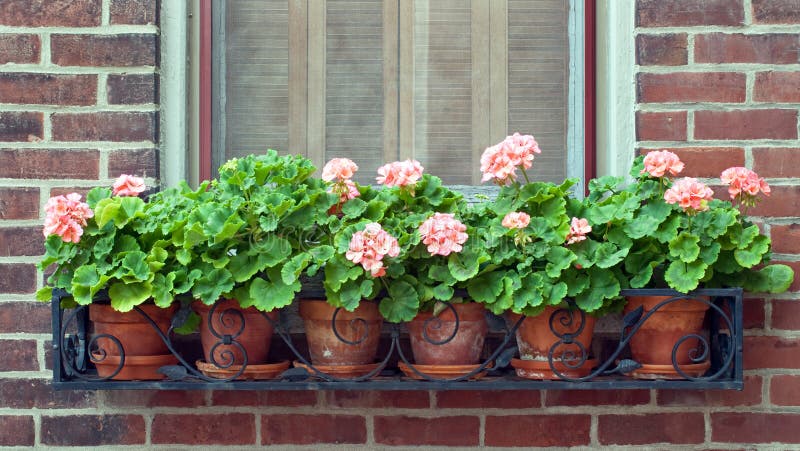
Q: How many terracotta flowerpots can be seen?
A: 6